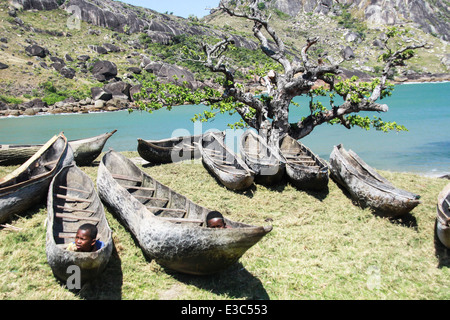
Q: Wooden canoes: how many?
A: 10